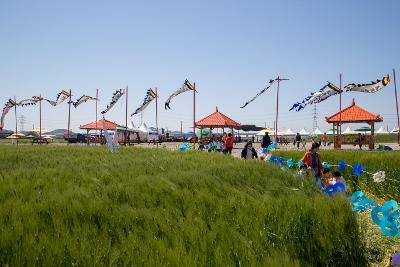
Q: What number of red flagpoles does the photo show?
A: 10